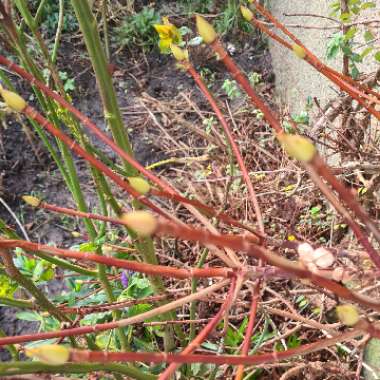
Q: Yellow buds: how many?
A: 11